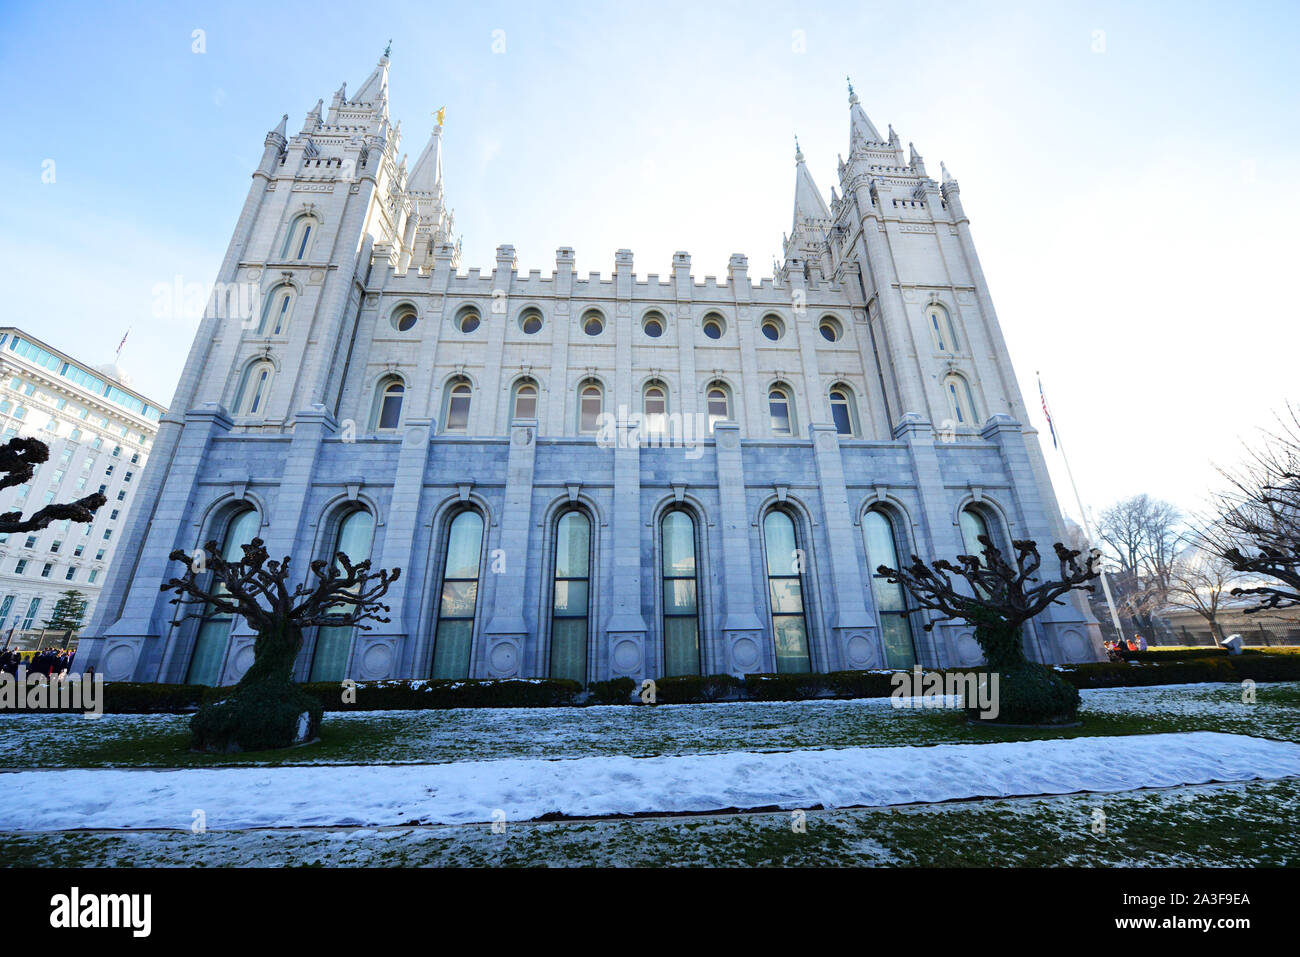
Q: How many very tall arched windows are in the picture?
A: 8